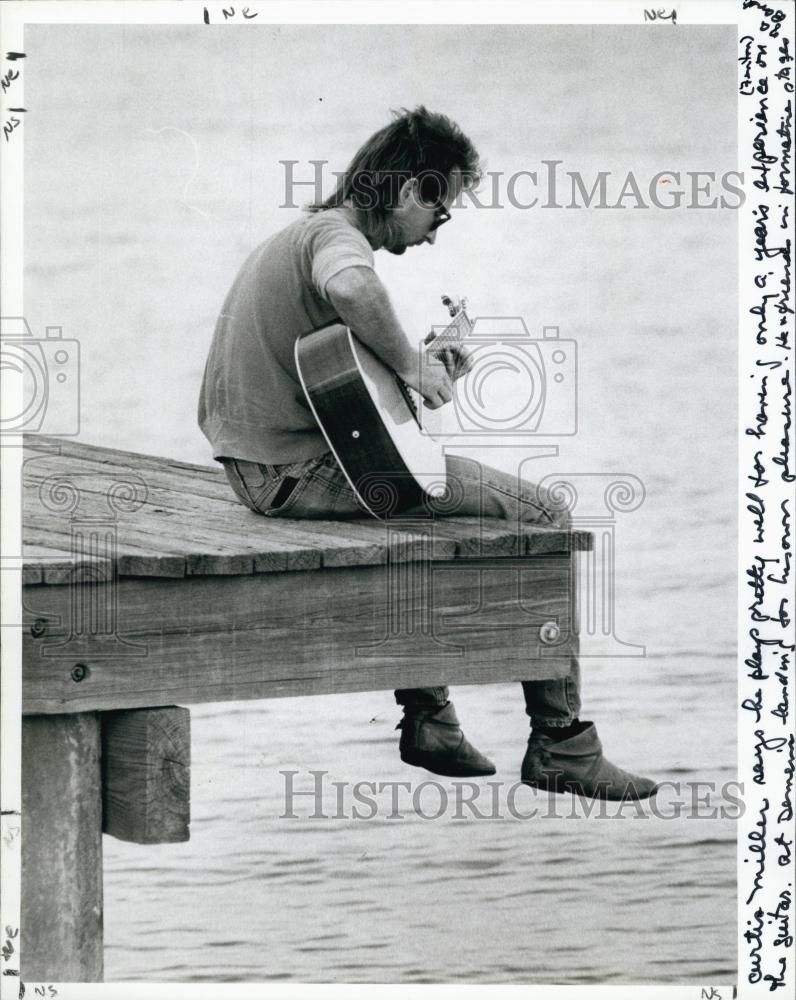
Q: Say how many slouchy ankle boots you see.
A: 2